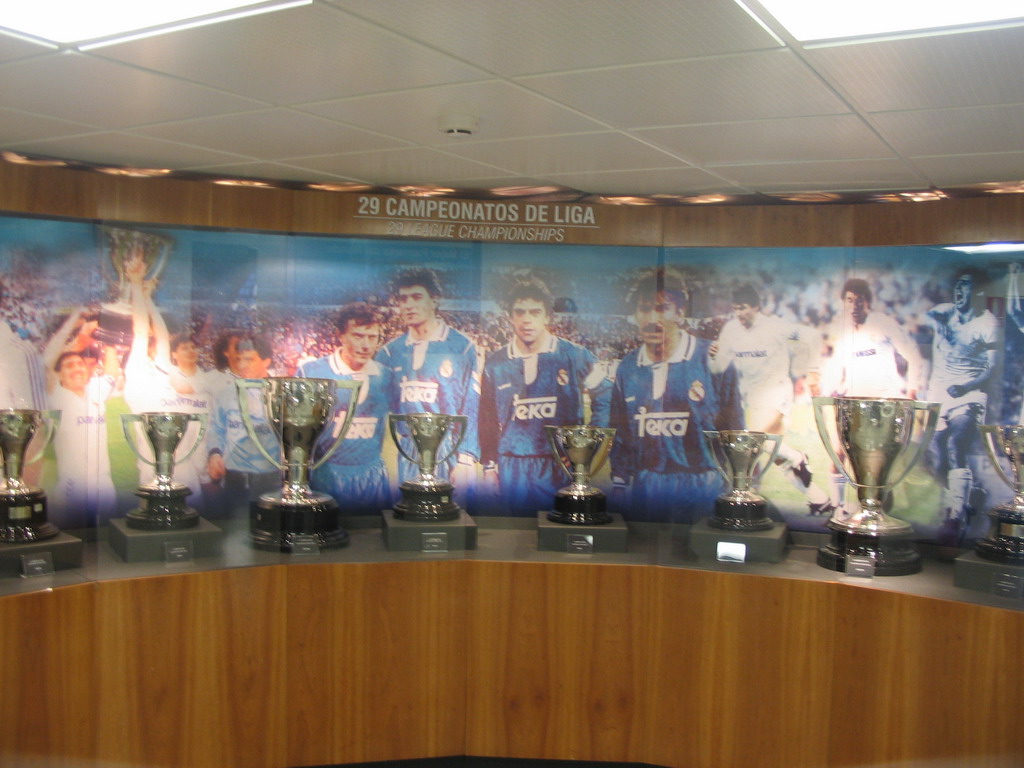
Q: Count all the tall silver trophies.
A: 2